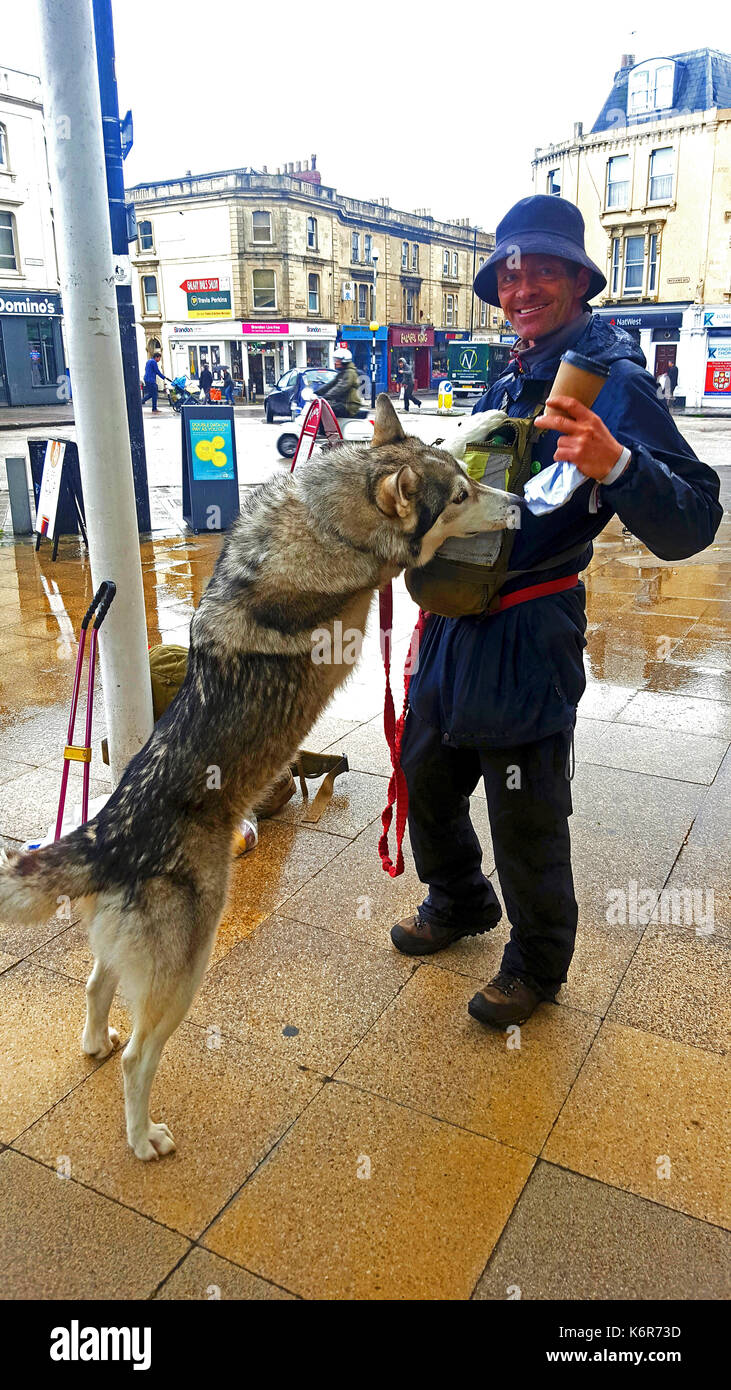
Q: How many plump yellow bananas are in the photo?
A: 0